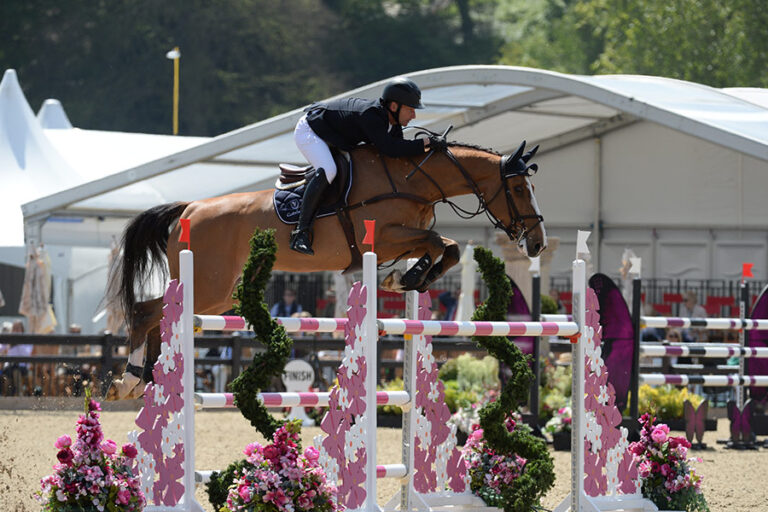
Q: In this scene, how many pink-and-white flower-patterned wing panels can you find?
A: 4